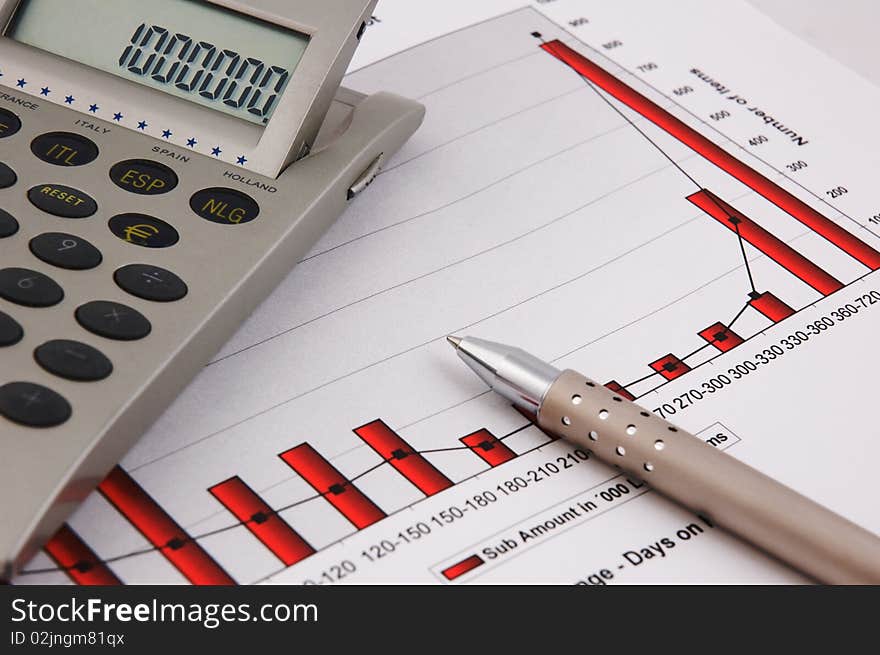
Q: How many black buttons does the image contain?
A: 15